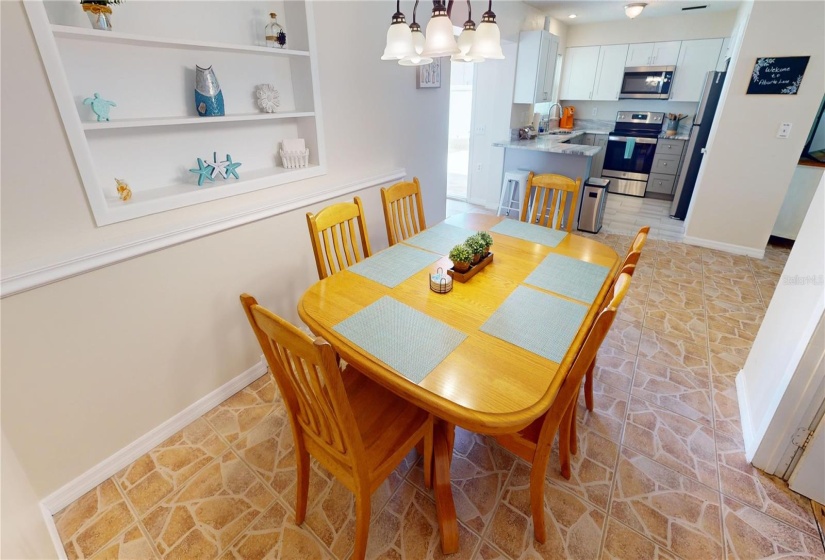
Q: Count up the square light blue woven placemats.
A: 6